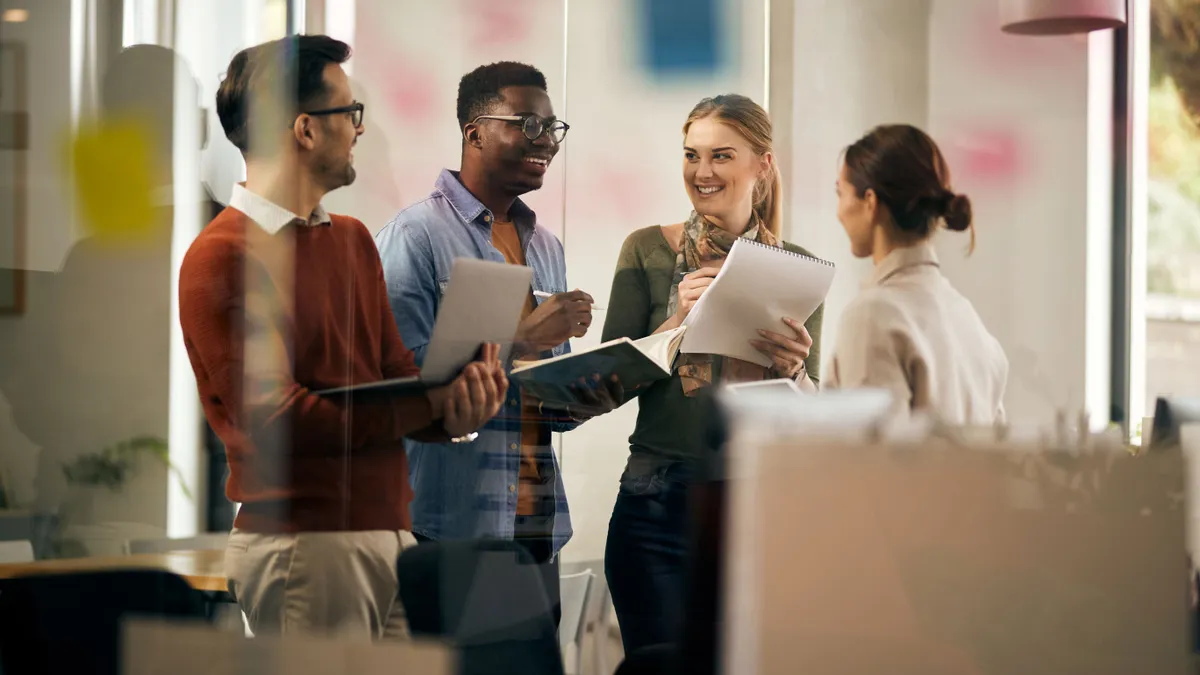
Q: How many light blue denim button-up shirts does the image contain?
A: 1